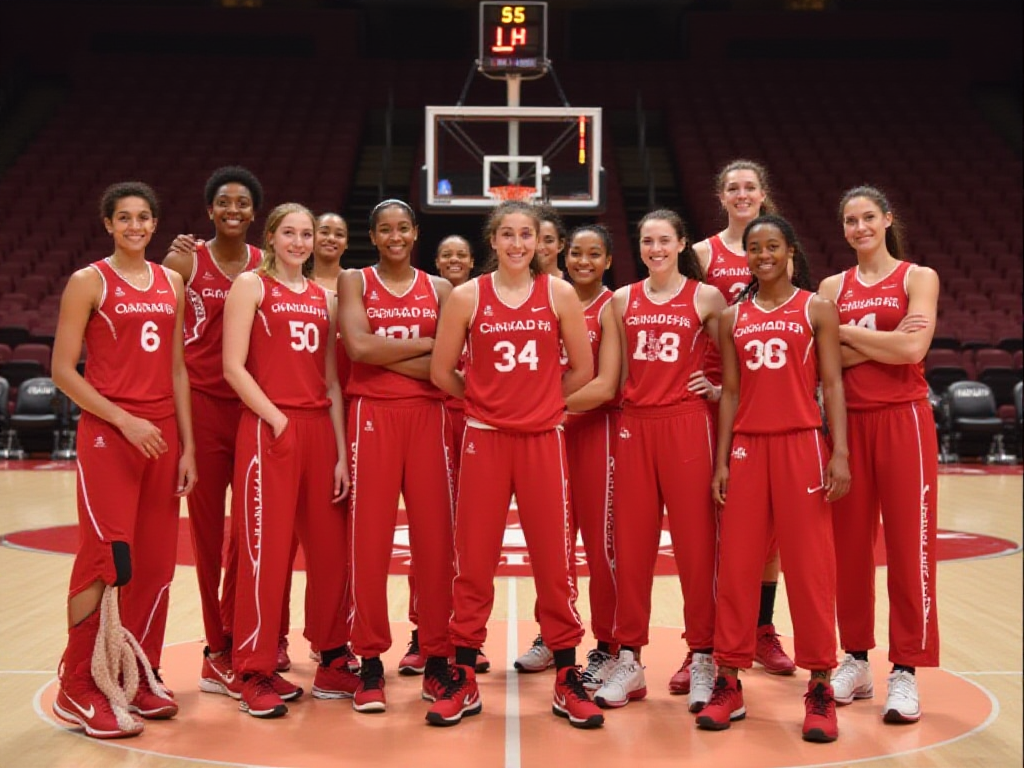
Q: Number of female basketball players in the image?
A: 13